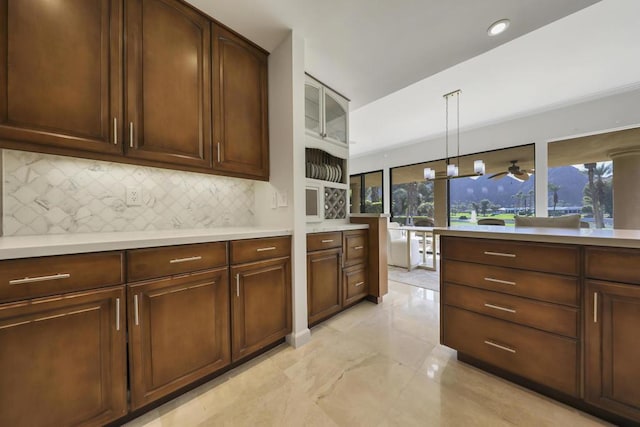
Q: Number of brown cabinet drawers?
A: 11